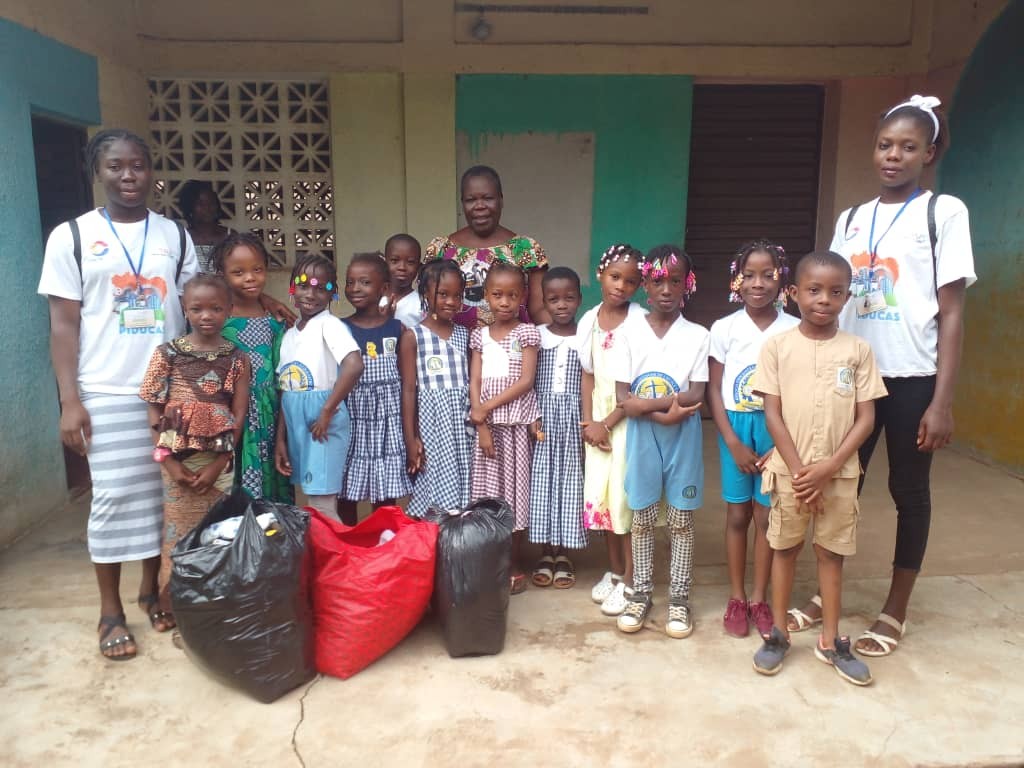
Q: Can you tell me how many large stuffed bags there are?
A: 3